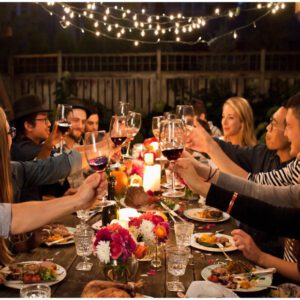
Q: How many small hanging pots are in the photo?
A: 0